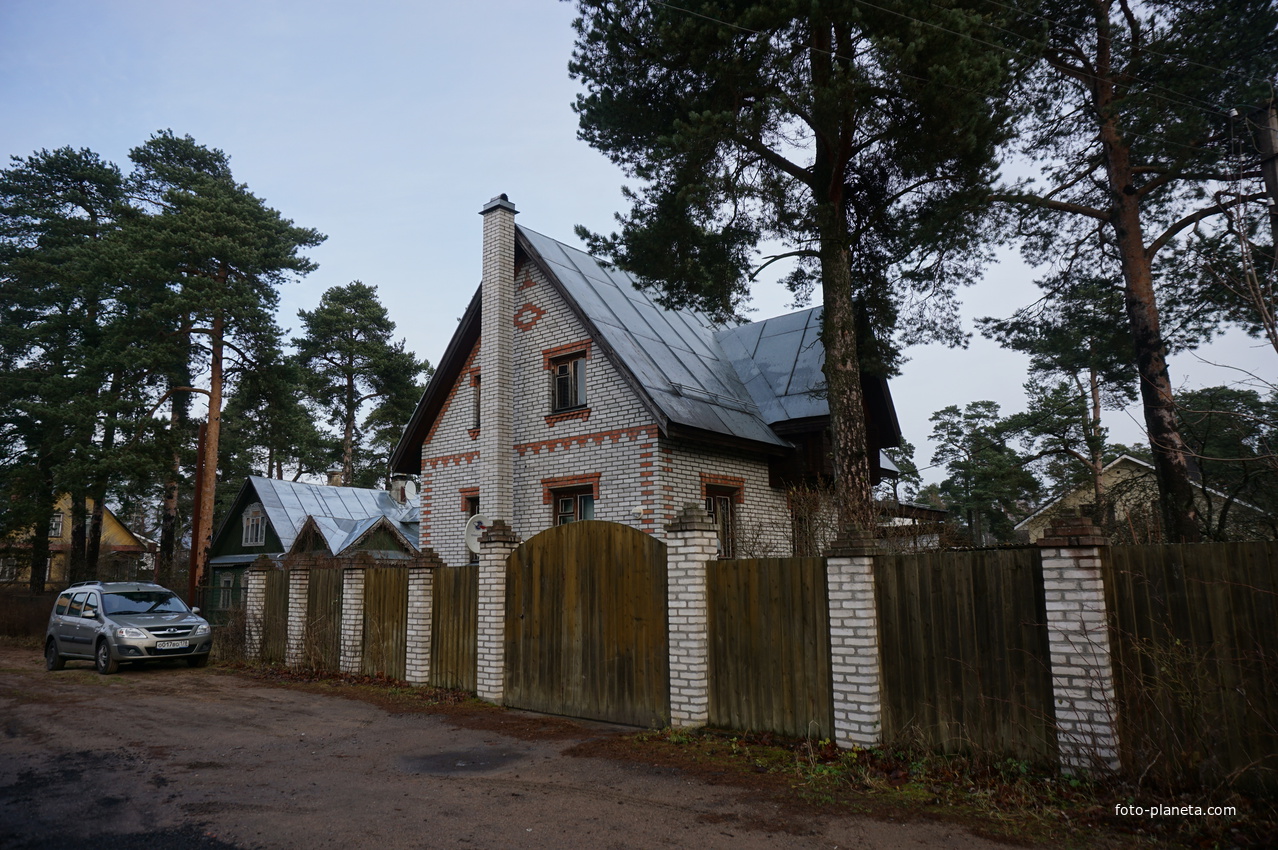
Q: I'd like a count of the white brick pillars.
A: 8